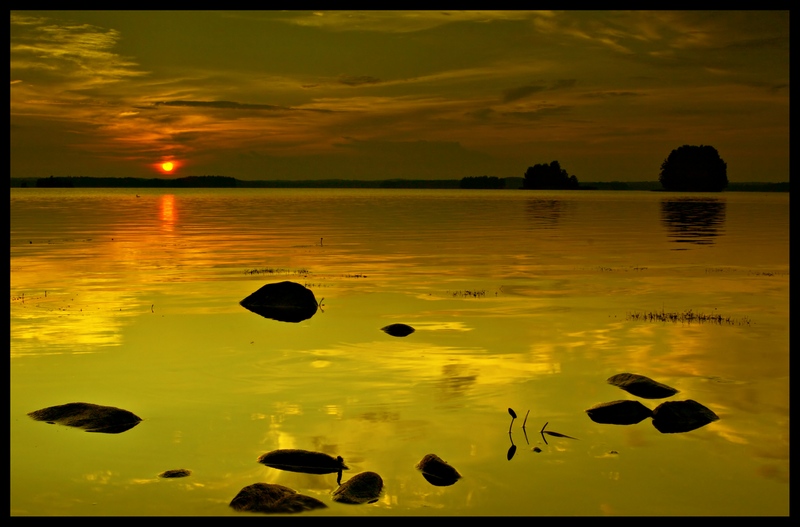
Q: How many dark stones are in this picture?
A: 11